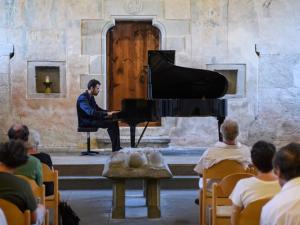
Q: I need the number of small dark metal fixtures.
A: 2